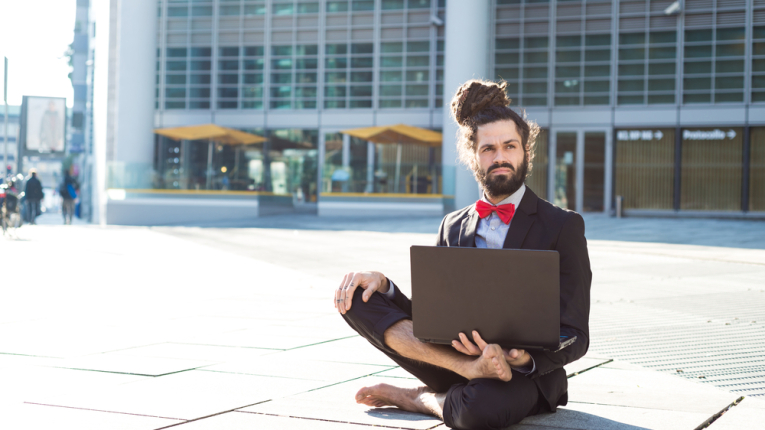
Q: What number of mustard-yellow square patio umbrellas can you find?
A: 2